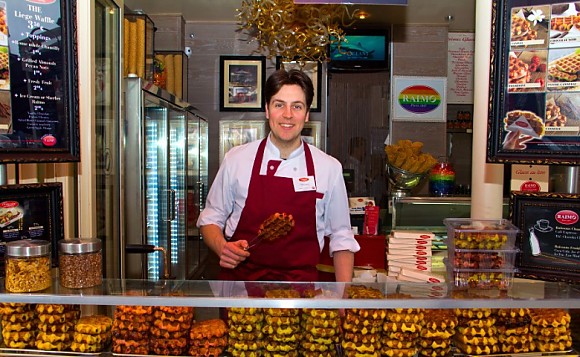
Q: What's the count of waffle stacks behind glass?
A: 15